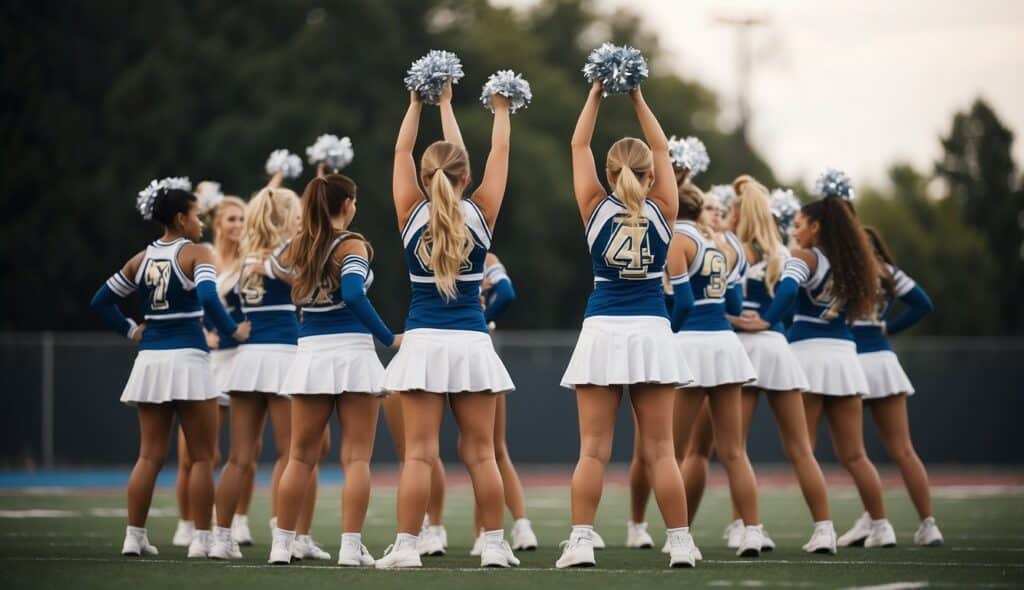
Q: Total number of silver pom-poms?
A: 11